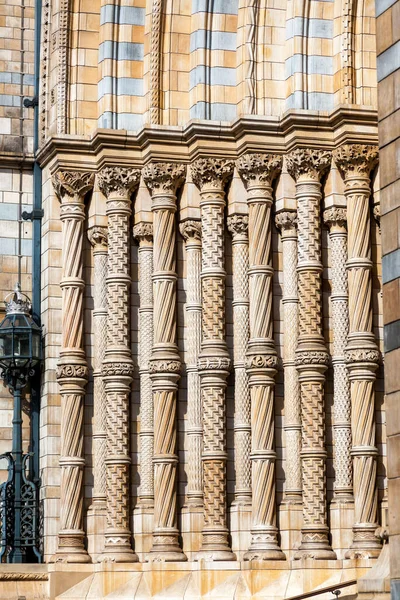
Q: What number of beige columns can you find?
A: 13